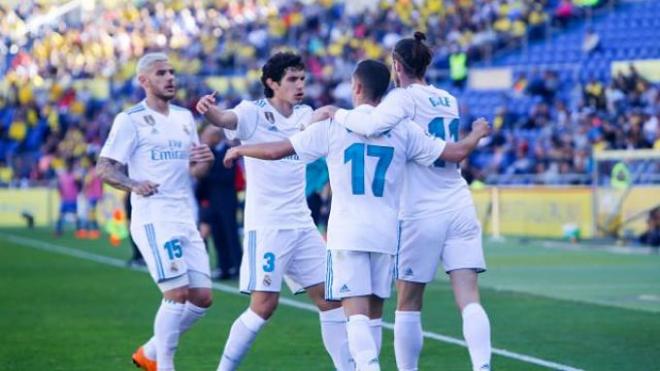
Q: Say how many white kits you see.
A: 4